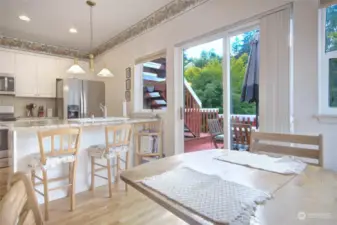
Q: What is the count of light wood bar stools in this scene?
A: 2